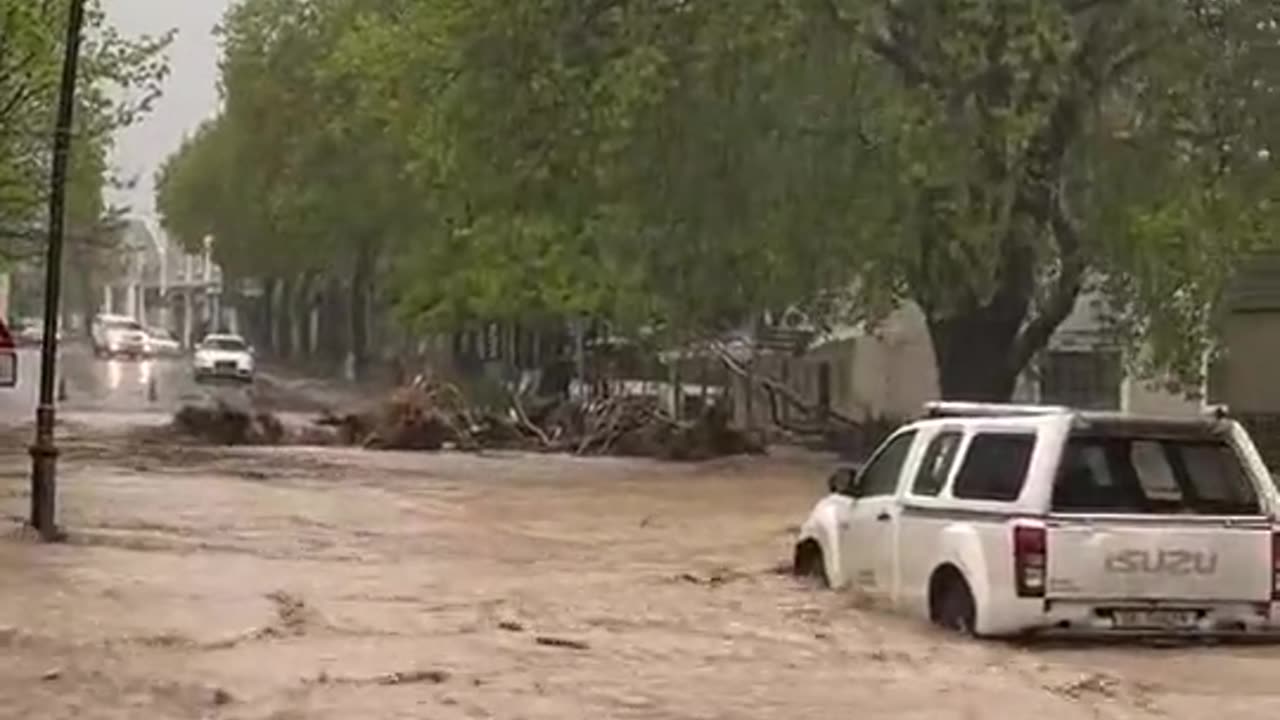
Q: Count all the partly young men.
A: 0